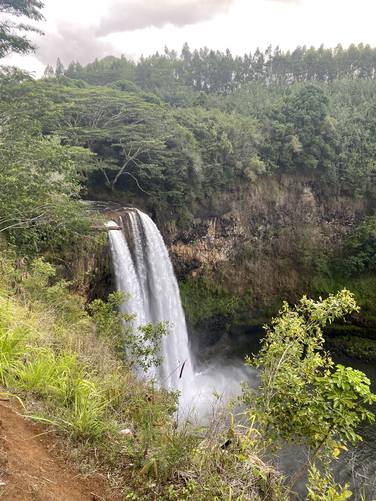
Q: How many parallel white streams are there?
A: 3